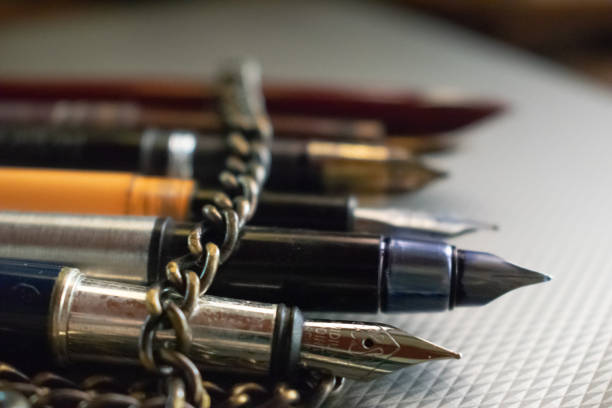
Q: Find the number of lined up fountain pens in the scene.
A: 6